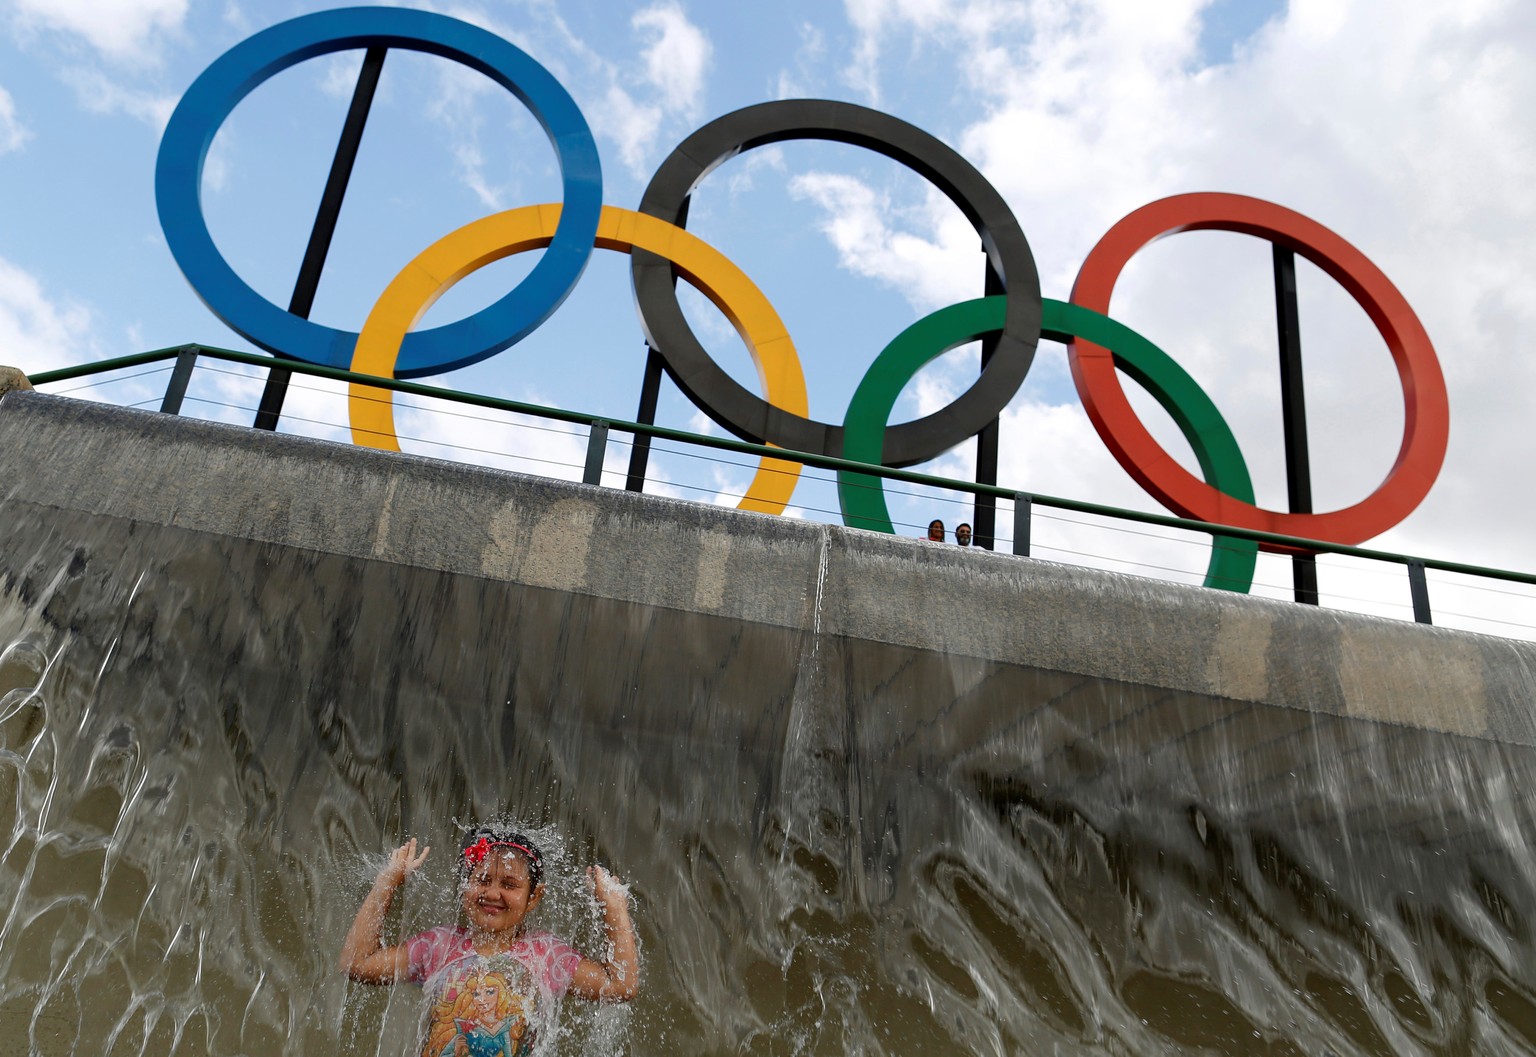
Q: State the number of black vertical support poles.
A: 4